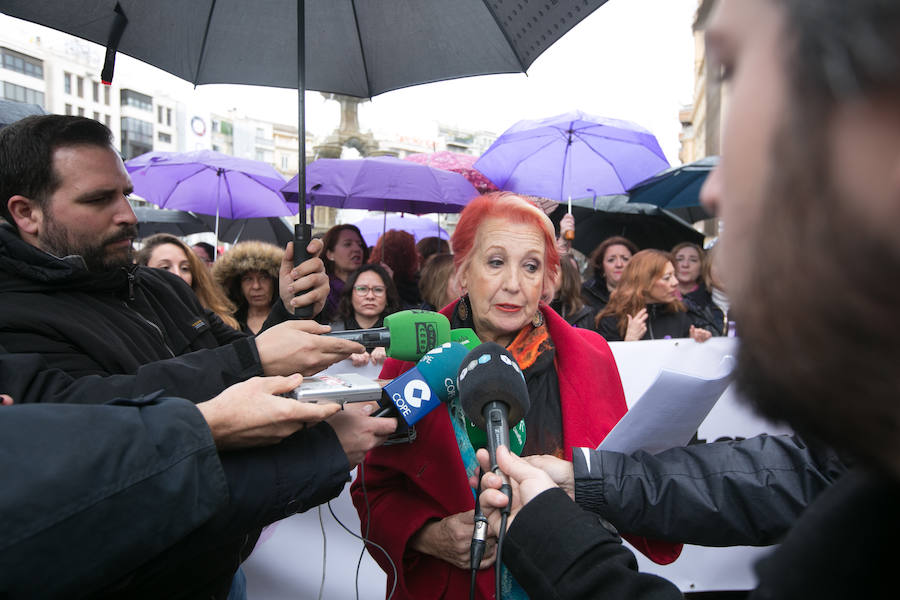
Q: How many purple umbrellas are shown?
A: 4